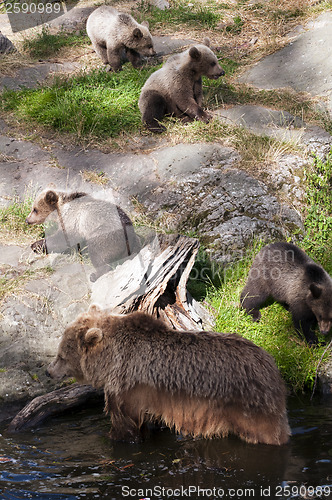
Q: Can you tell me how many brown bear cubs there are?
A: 4